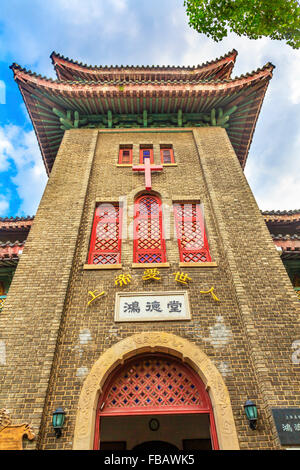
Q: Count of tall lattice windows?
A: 3